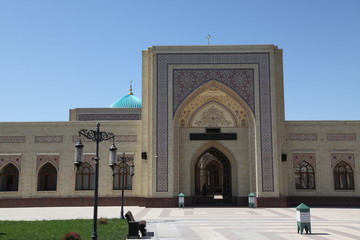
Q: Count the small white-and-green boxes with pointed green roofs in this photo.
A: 3